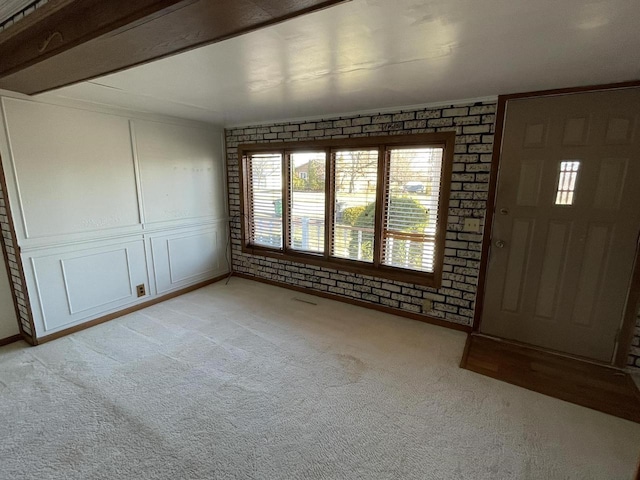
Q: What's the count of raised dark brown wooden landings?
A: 1